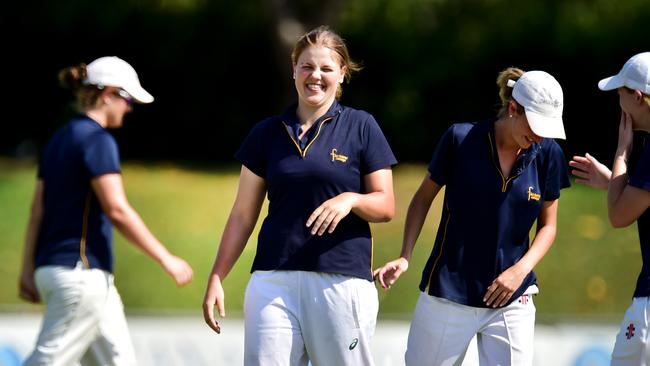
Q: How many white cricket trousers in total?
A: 4